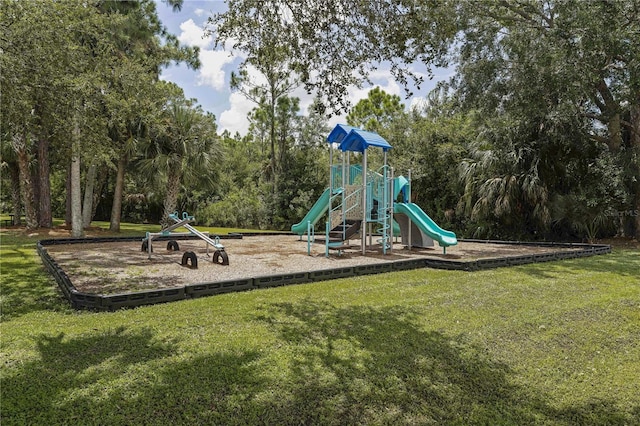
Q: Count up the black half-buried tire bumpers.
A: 4